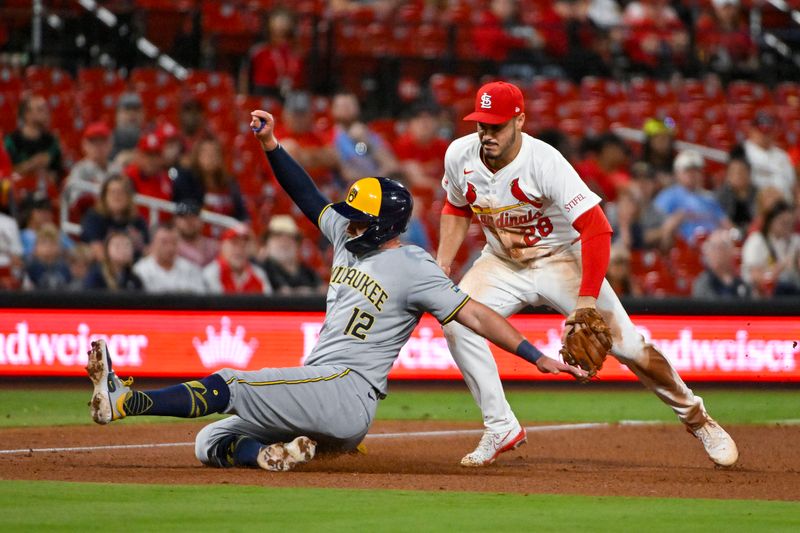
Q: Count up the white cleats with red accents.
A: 2